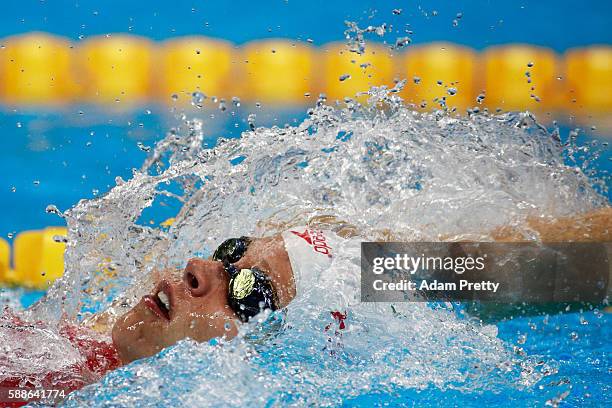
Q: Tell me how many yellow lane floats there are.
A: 10